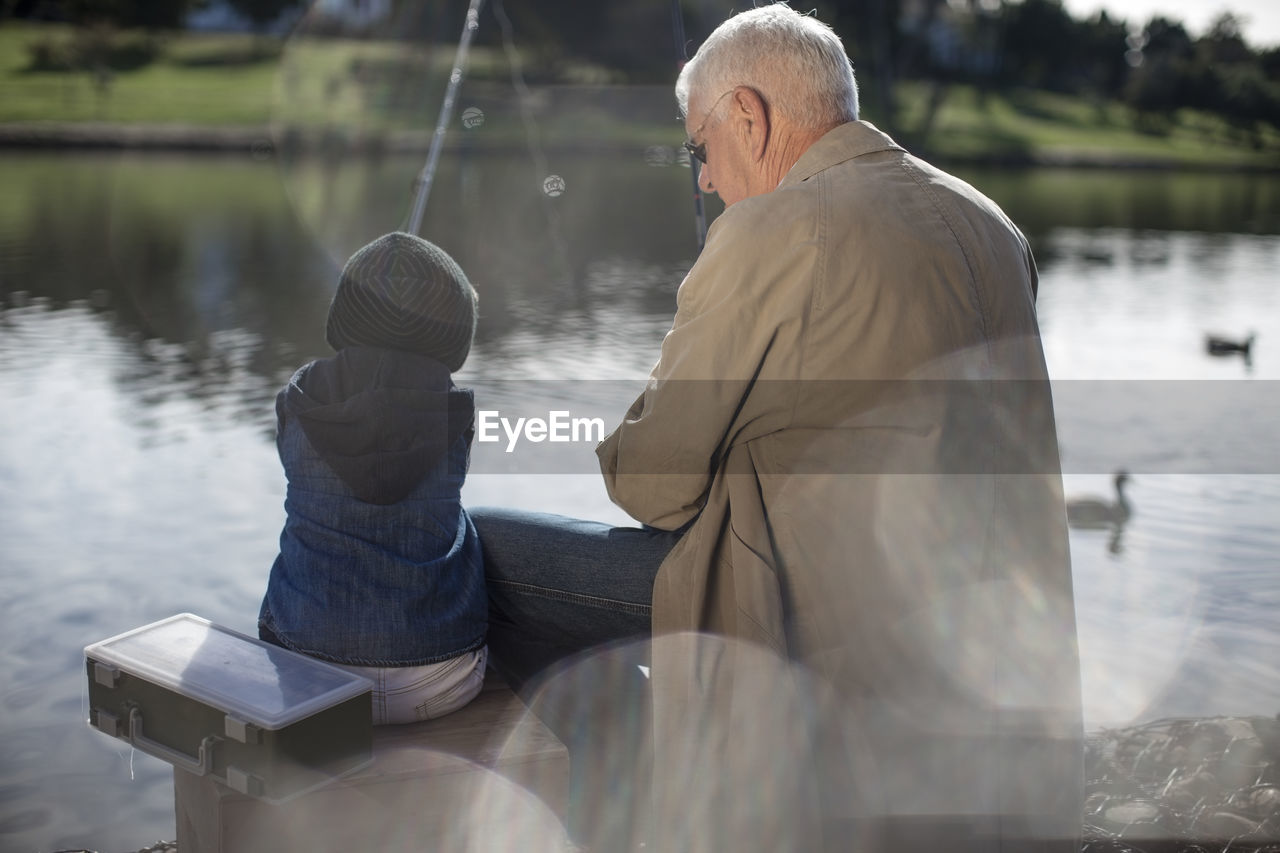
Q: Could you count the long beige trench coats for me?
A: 1